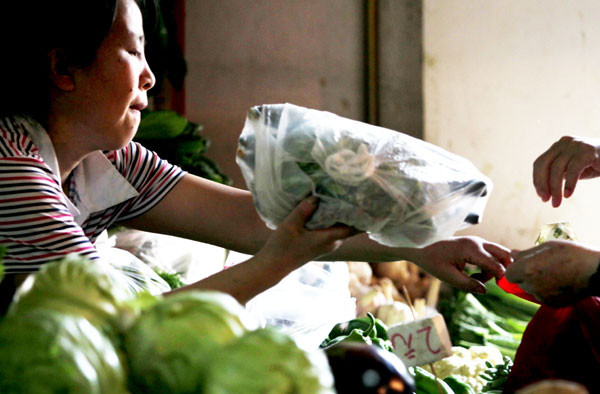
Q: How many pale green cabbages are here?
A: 4